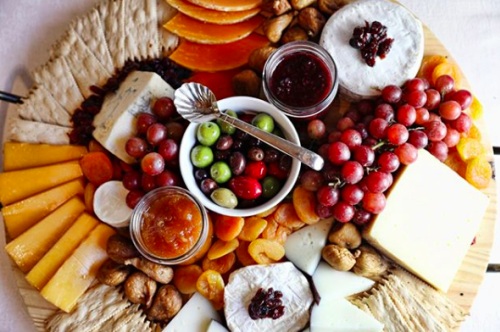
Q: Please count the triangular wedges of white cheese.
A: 5